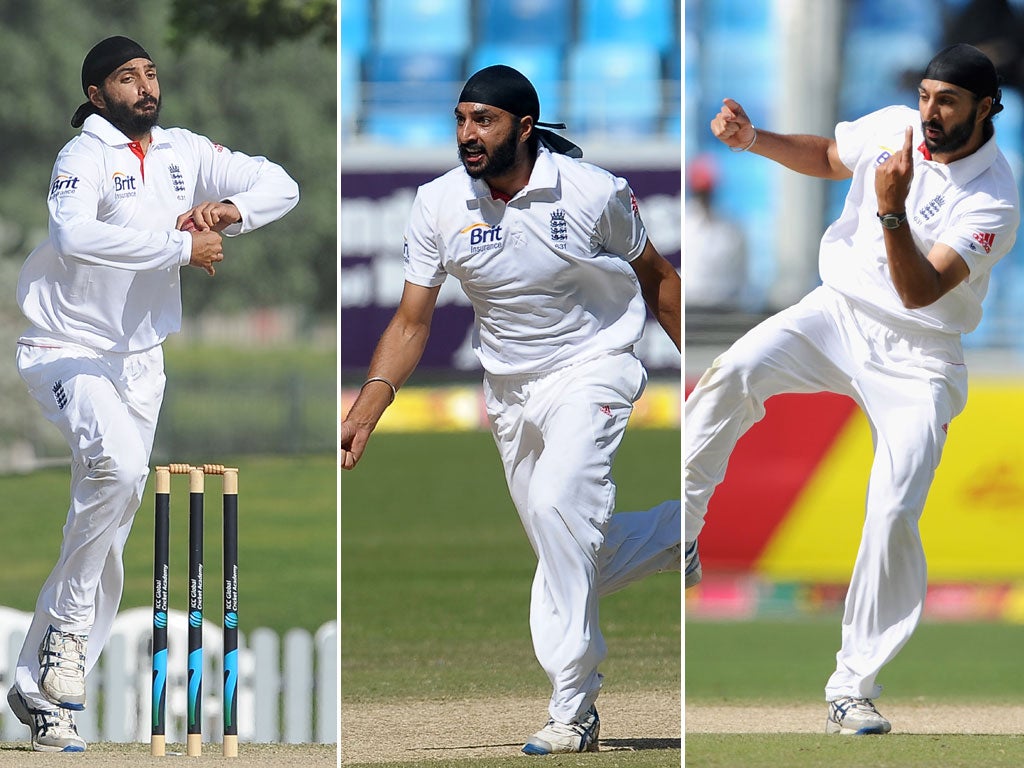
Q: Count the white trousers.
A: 3